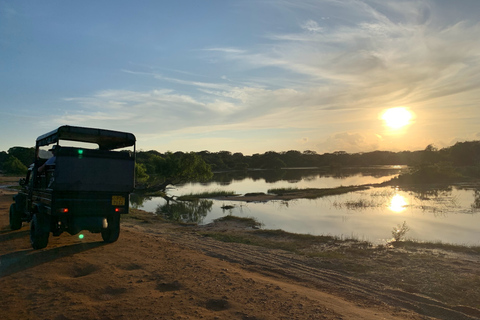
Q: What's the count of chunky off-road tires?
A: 3